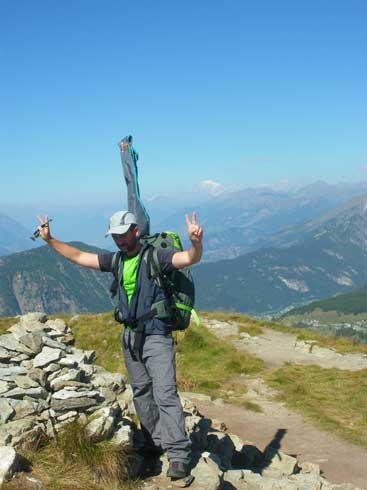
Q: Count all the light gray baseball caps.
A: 1